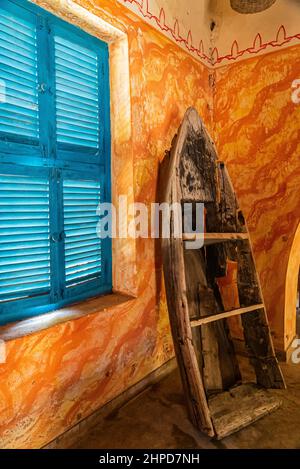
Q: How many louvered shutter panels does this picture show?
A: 4